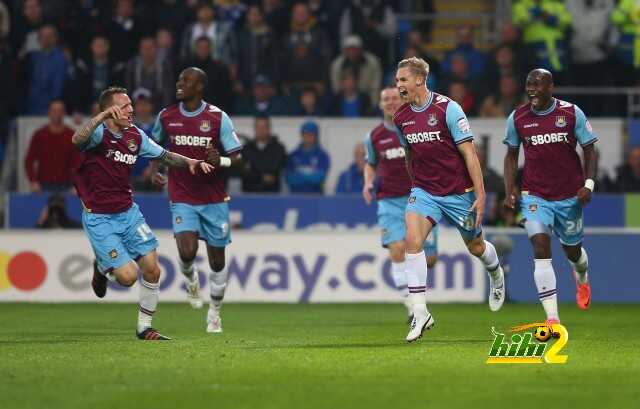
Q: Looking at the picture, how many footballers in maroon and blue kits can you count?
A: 5